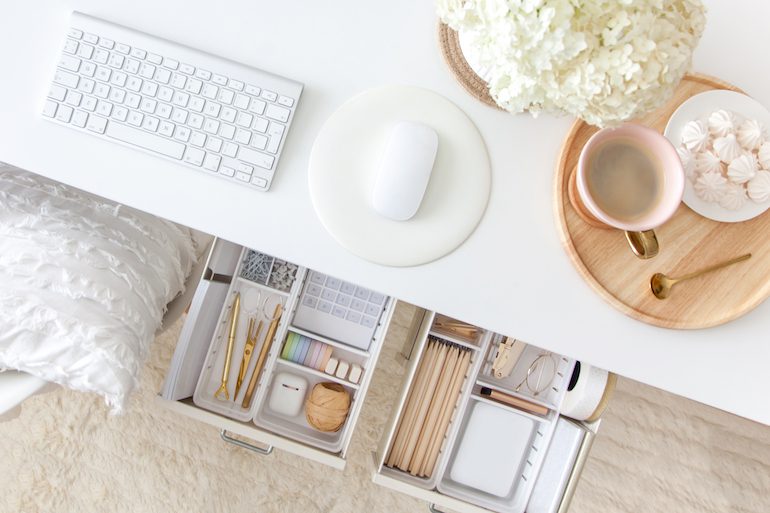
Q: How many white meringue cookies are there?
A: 11